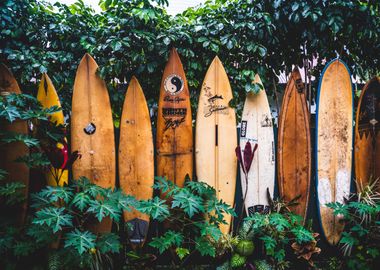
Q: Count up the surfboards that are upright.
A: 10